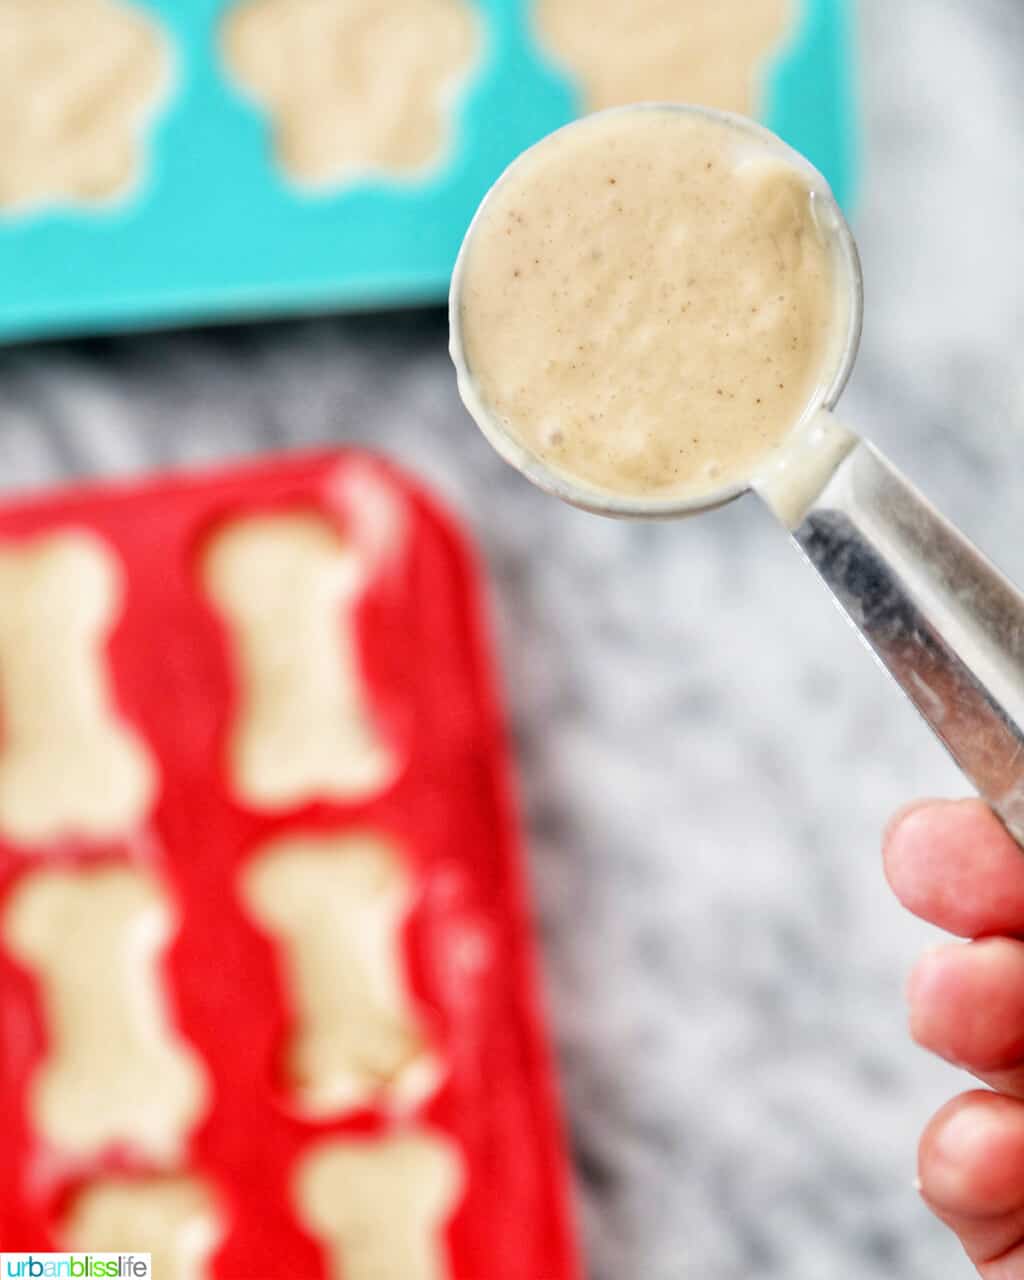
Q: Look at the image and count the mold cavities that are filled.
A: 9